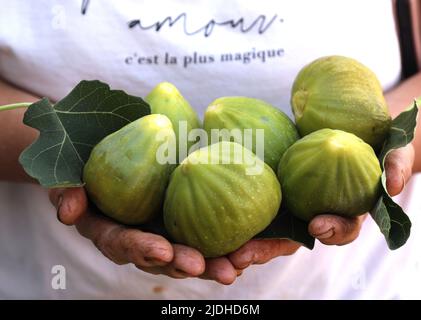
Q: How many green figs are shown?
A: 6